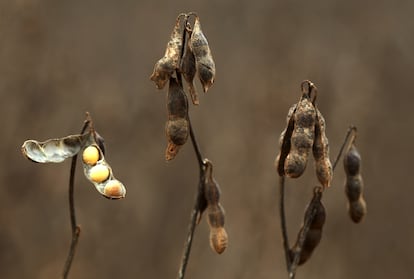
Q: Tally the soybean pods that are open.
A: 1